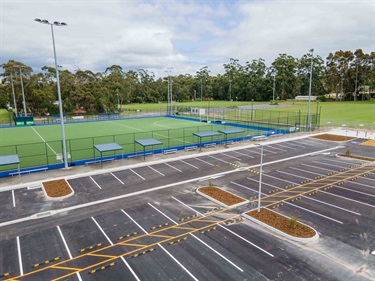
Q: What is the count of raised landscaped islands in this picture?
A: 5